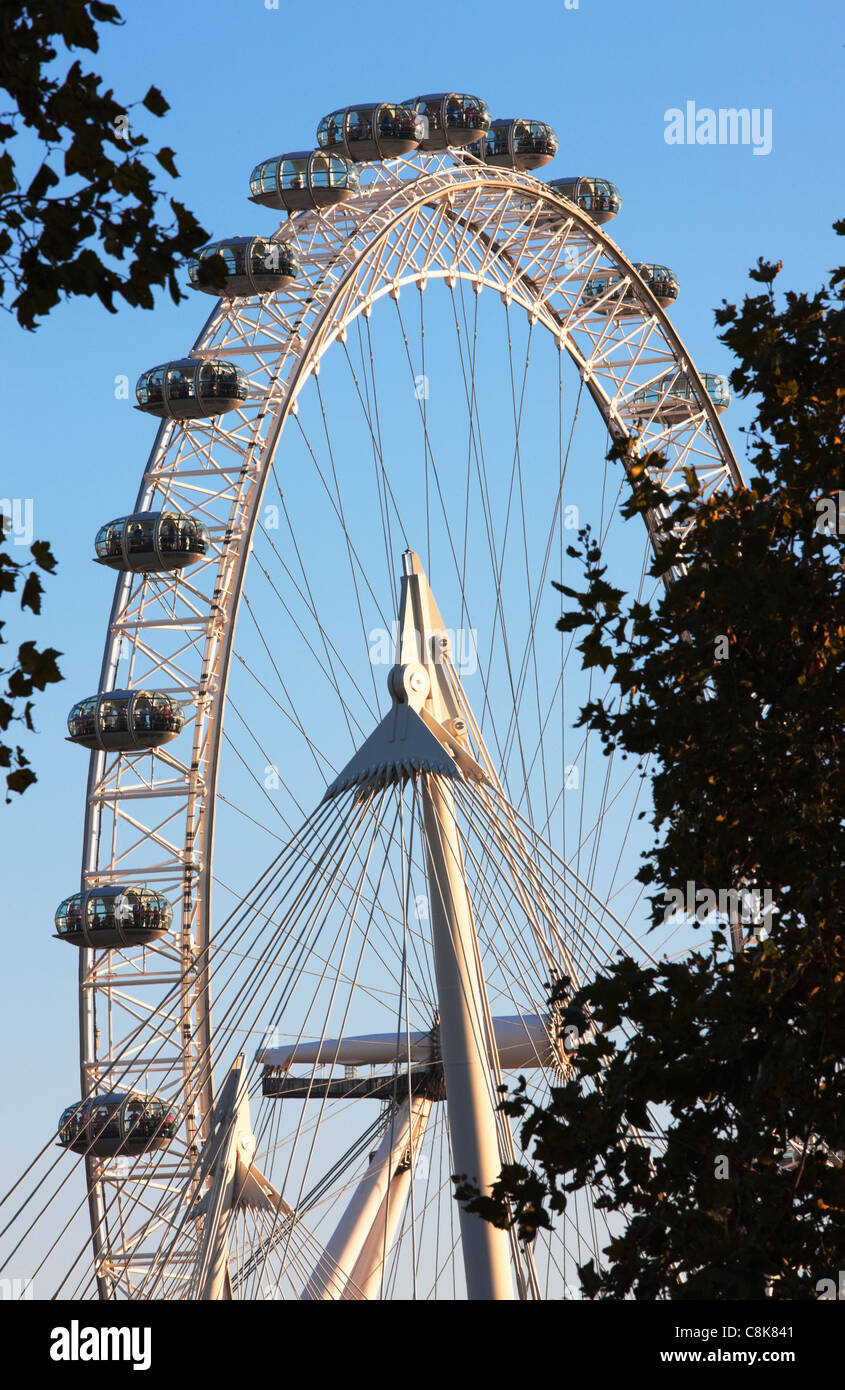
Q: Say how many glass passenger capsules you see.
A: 13